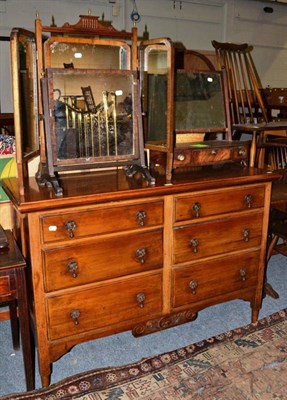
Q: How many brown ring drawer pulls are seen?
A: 12